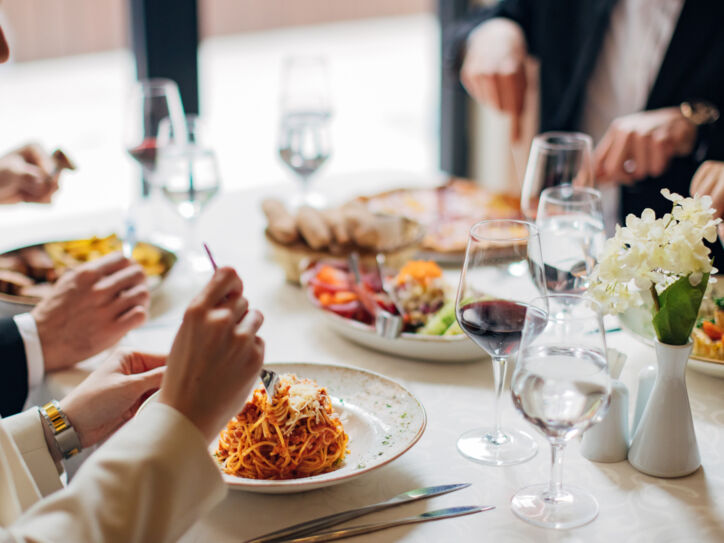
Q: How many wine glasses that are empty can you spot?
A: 1